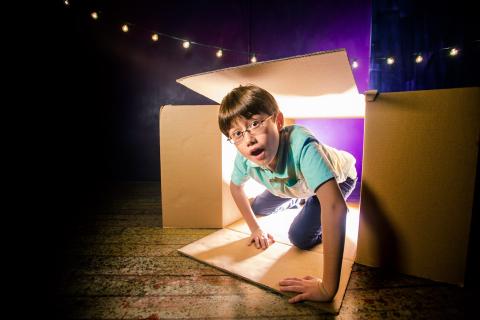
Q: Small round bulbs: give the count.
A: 11